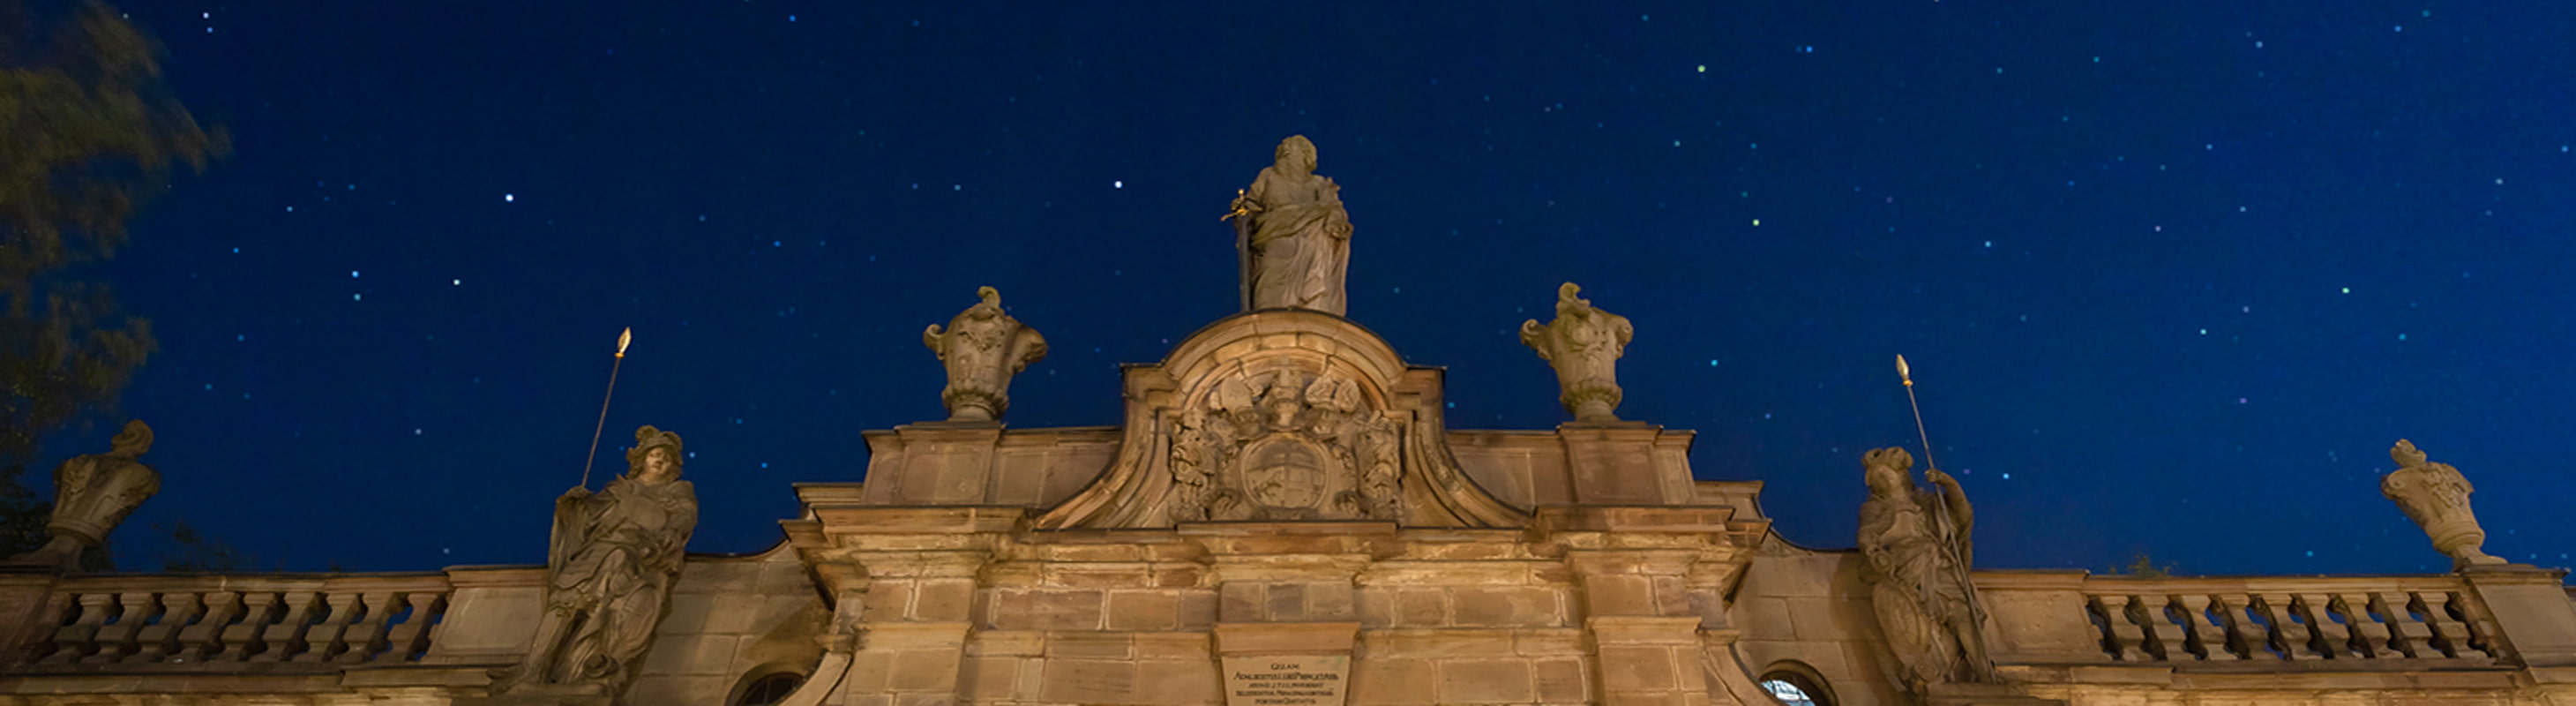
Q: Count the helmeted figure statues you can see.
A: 2